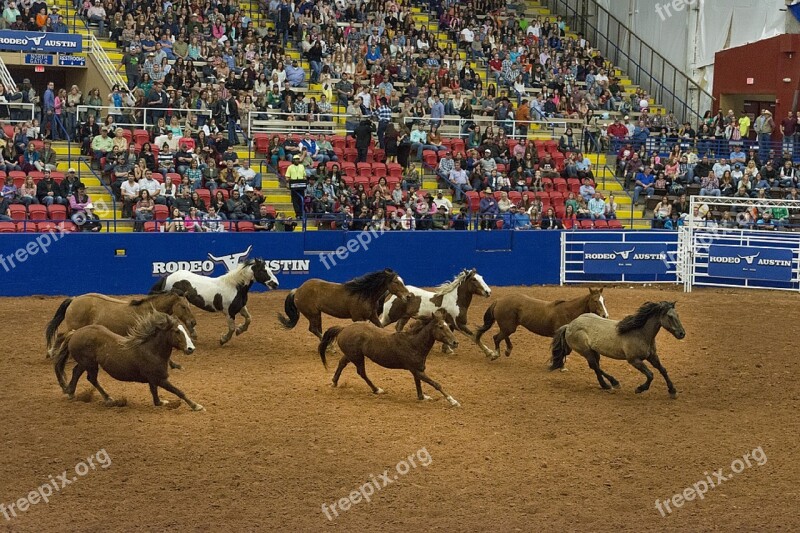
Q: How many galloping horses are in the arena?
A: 8